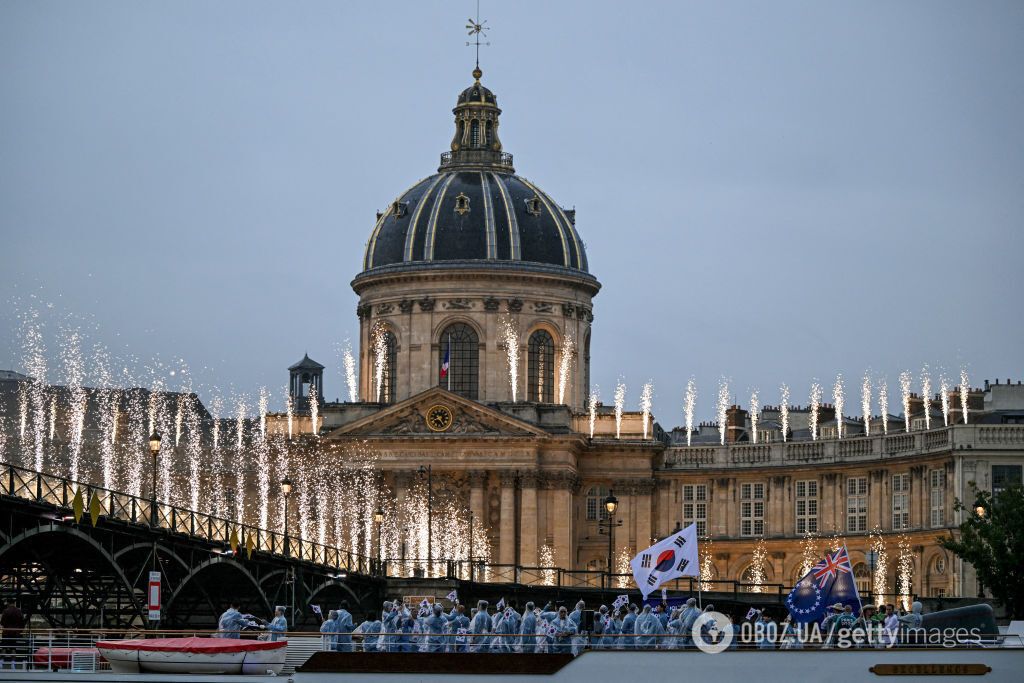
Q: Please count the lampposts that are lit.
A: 5